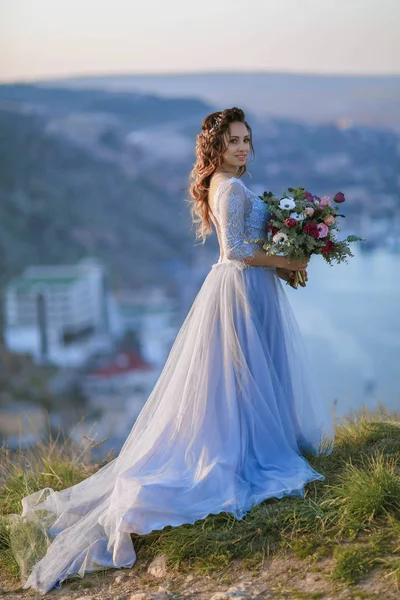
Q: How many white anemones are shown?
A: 3